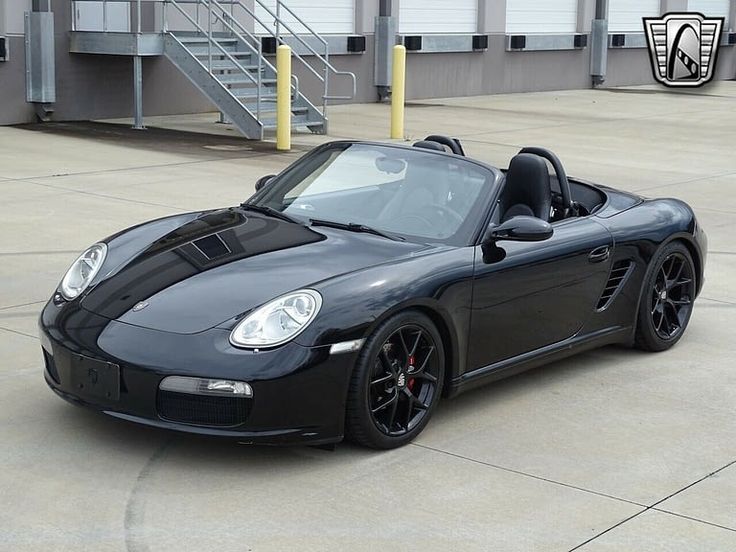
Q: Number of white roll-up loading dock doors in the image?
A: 5